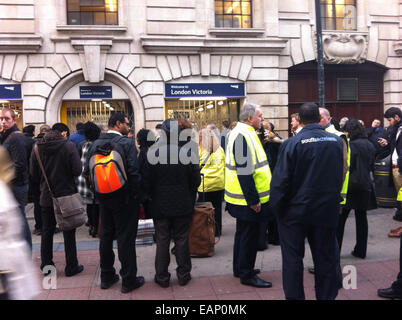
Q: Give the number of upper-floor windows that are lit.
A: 3